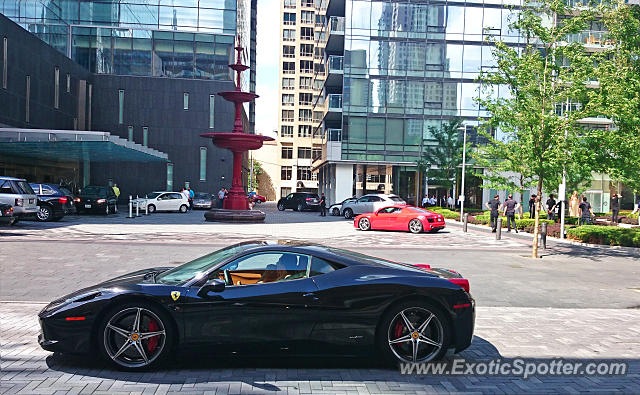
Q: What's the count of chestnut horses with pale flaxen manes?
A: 0